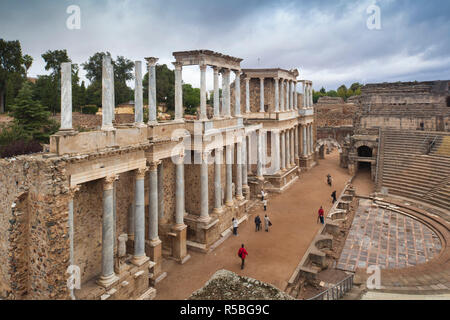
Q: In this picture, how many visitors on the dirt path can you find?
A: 9